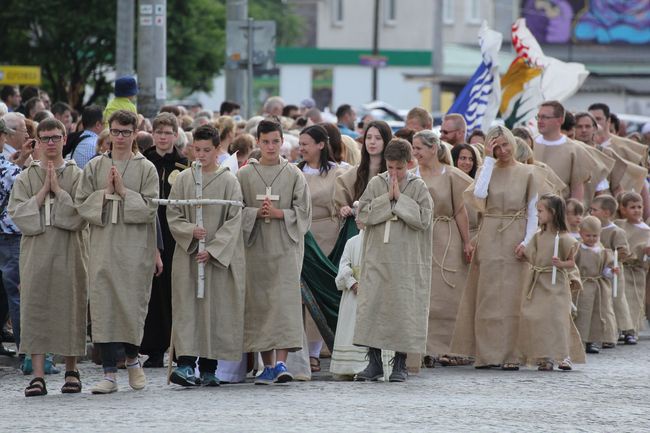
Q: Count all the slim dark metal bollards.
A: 0